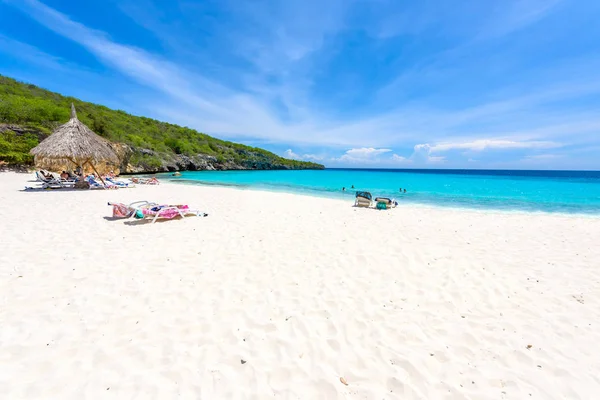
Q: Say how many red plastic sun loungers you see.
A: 0